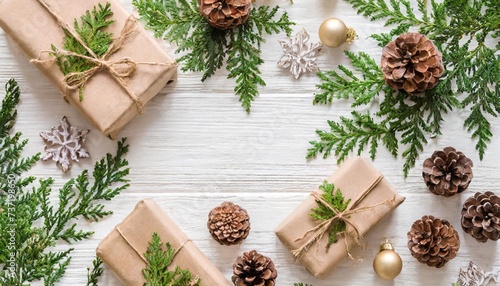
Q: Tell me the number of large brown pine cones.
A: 7